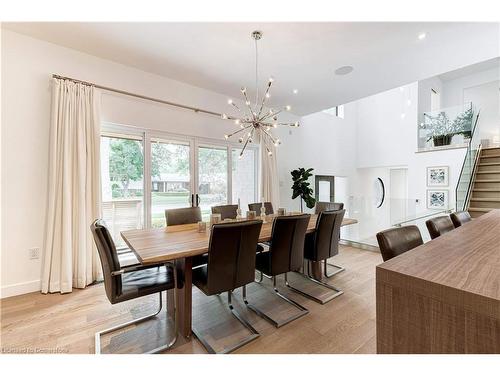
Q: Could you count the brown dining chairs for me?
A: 8